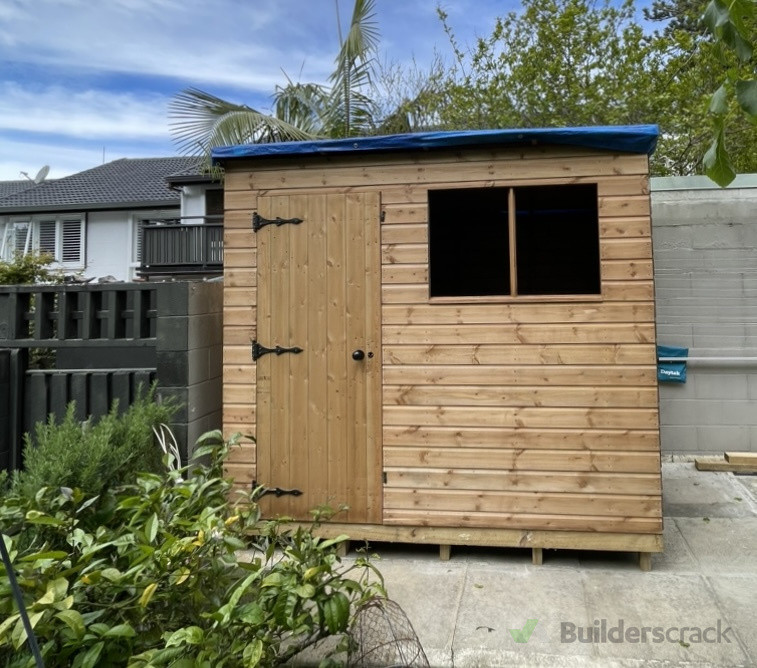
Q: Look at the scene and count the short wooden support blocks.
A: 4